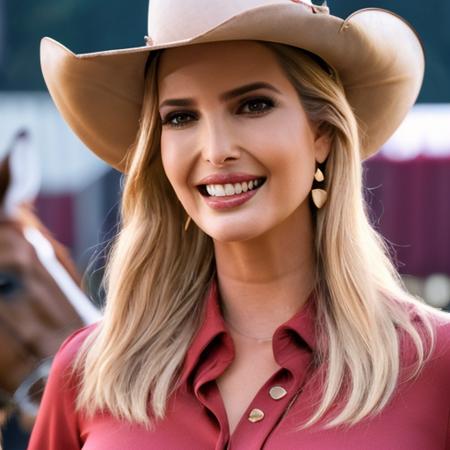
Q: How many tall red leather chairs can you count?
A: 0